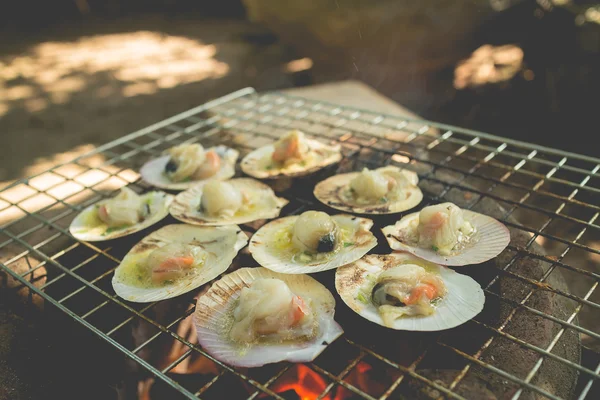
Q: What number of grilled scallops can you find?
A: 10